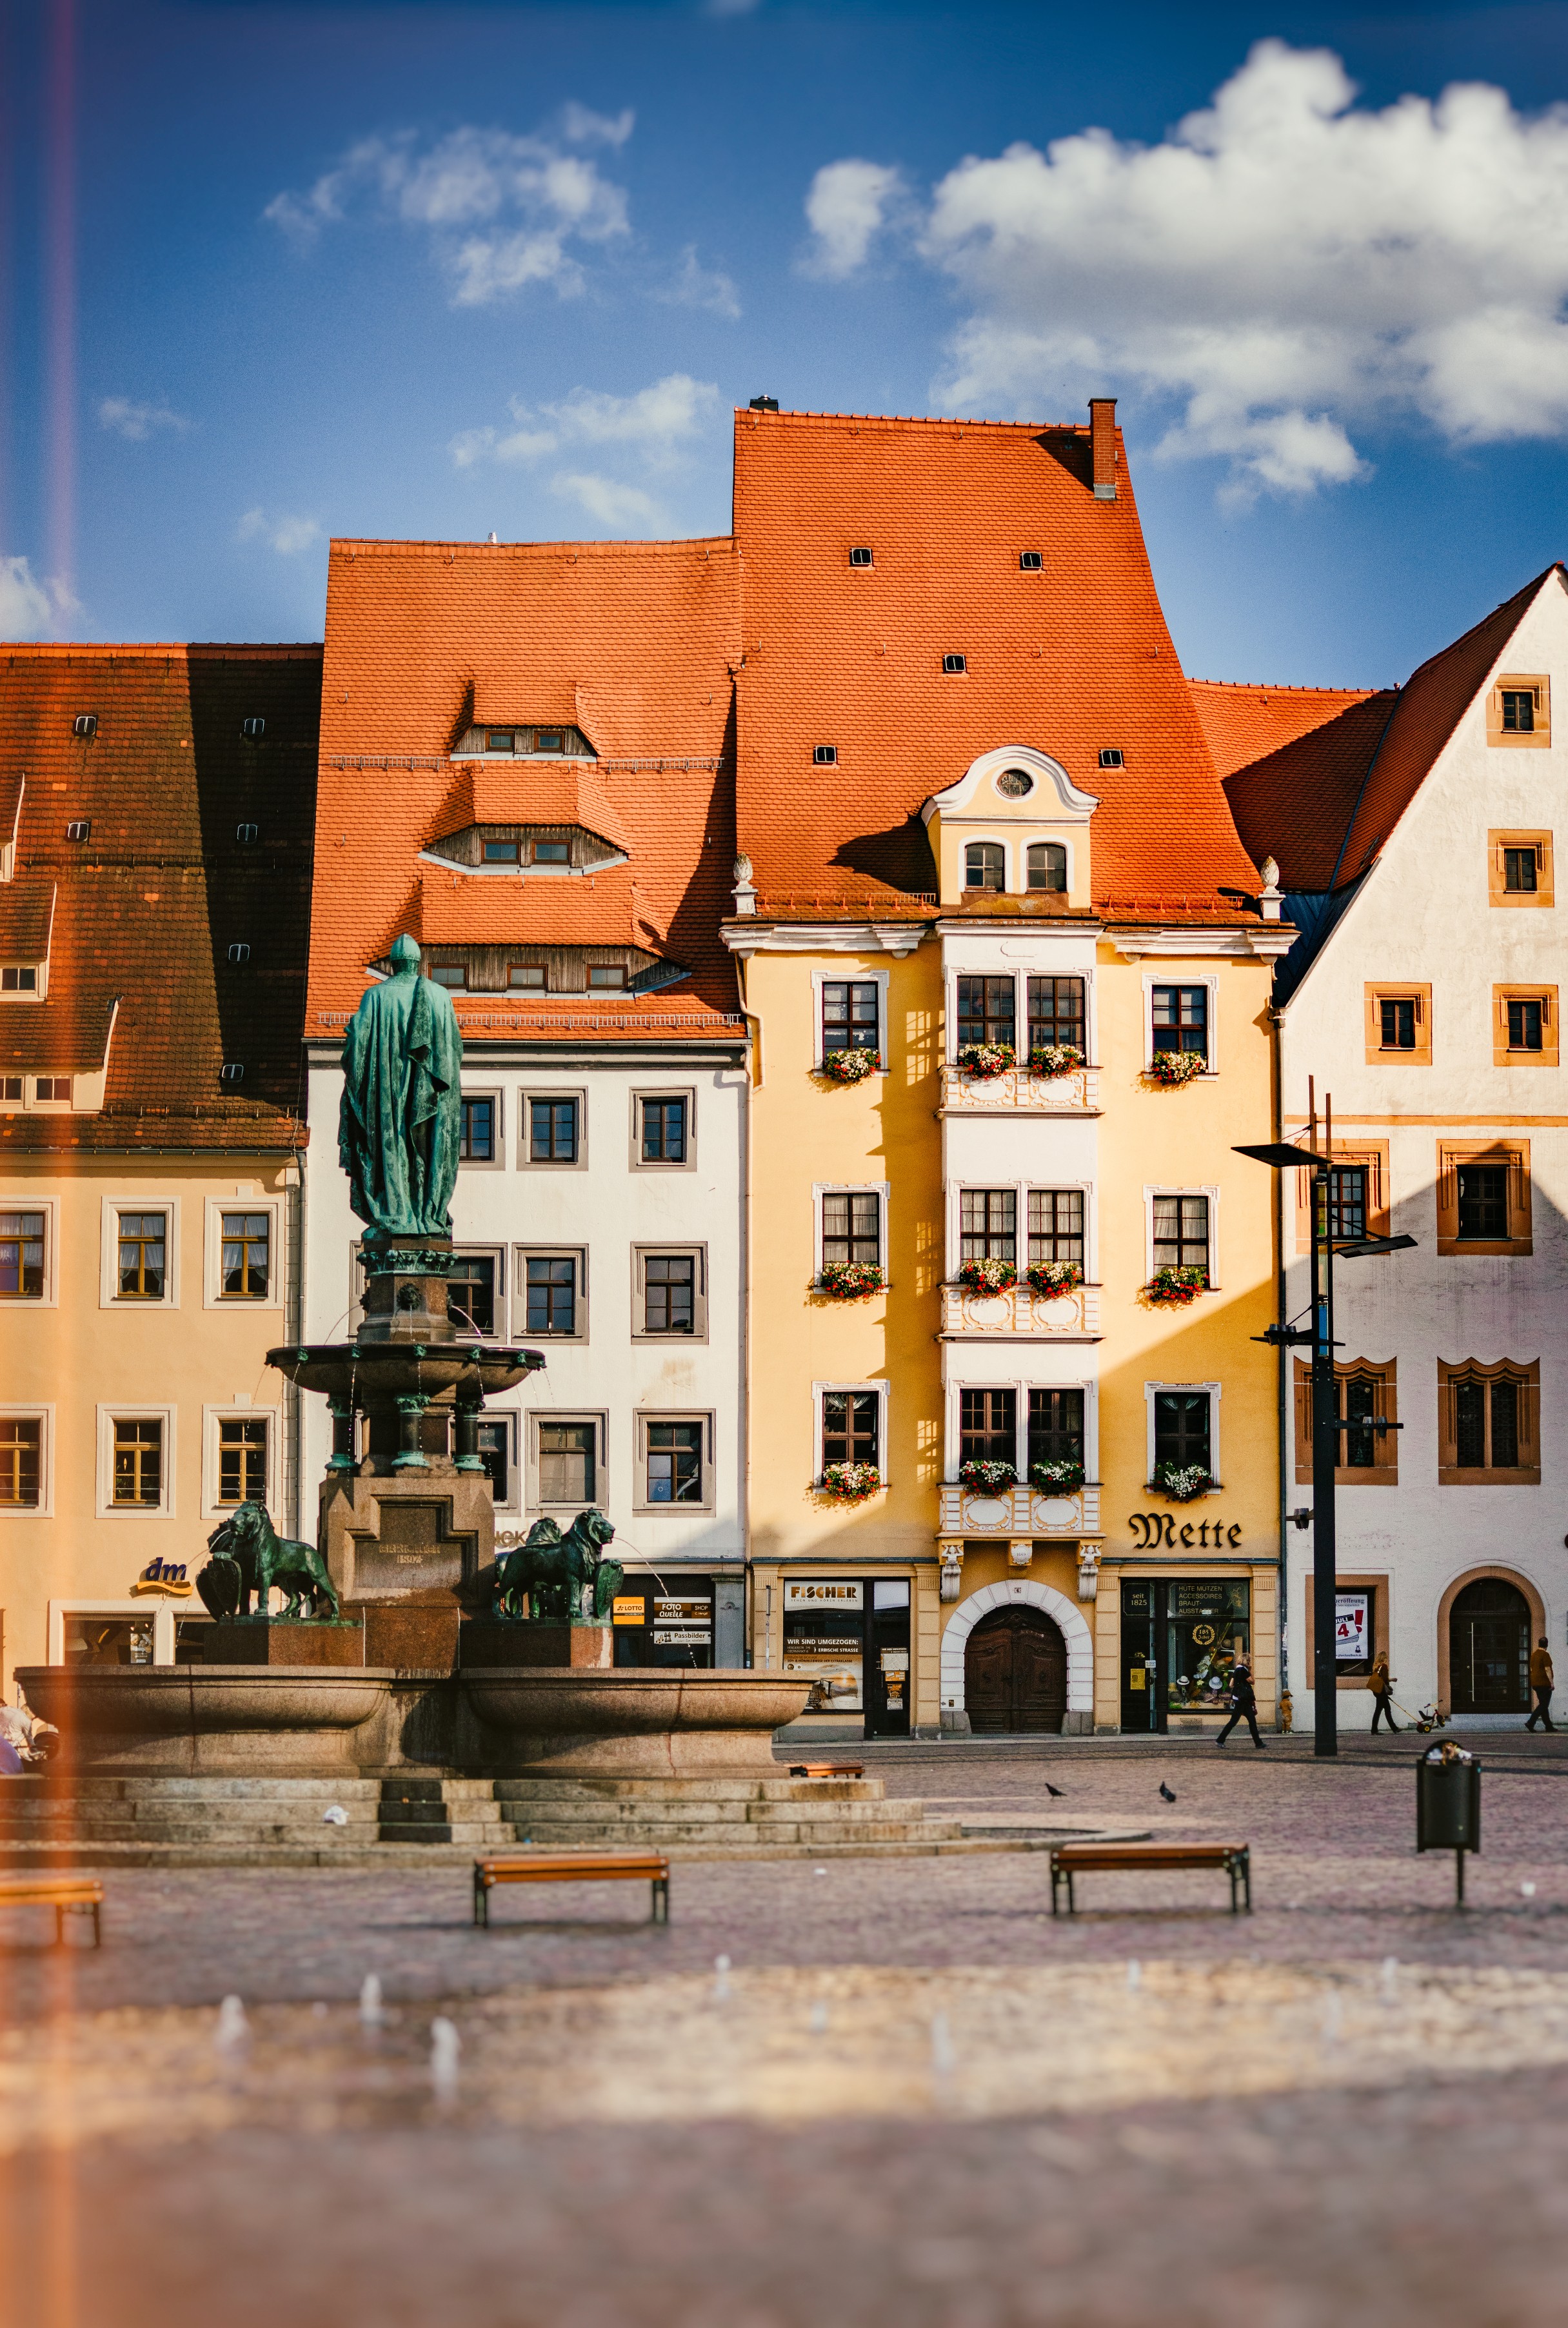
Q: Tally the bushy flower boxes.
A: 12